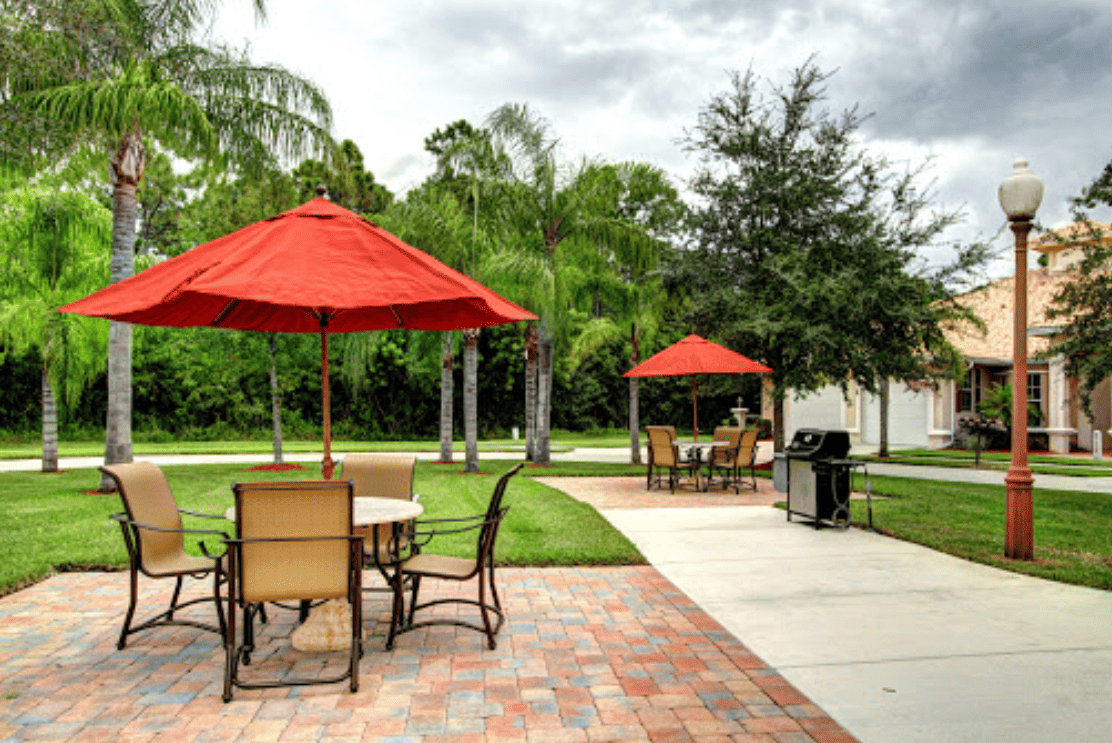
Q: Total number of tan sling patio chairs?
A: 8